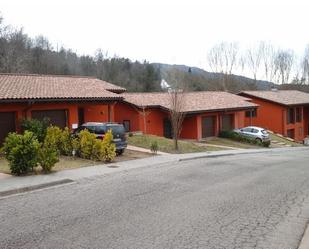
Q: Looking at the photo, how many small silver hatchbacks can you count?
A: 1